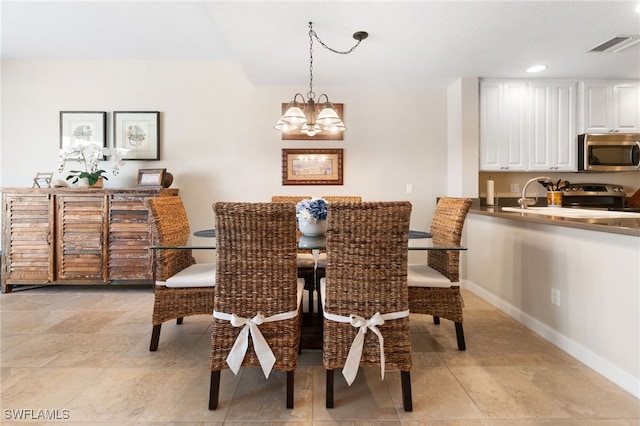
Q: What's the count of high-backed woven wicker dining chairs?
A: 6